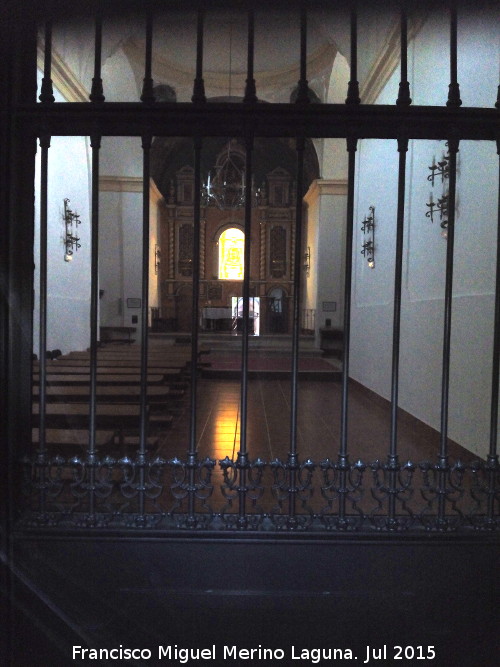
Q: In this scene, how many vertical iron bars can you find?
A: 10